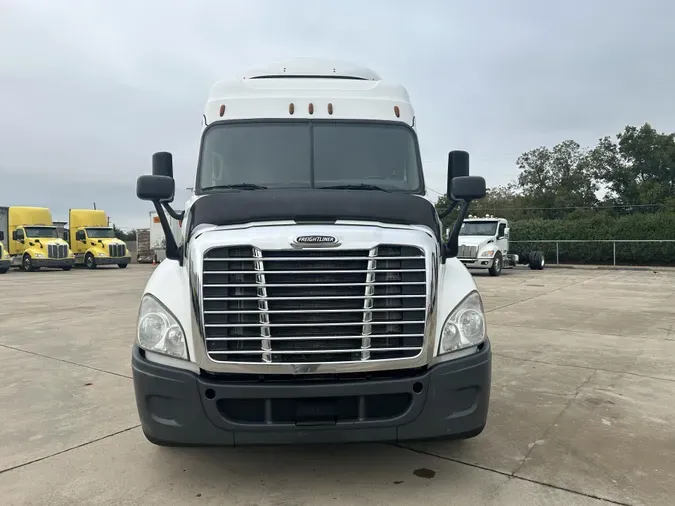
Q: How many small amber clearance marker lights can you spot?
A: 5